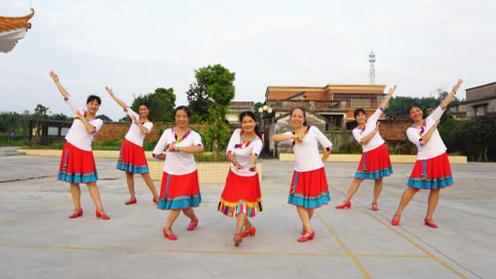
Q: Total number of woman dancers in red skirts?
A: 7